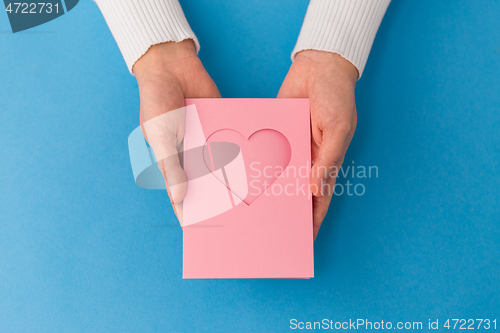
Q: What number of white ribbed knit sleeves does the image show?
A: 2